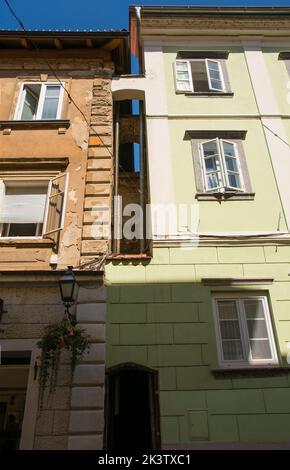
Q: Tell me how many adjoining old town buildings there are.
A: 2